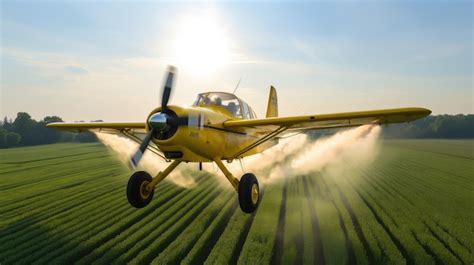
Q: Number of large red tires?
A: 0